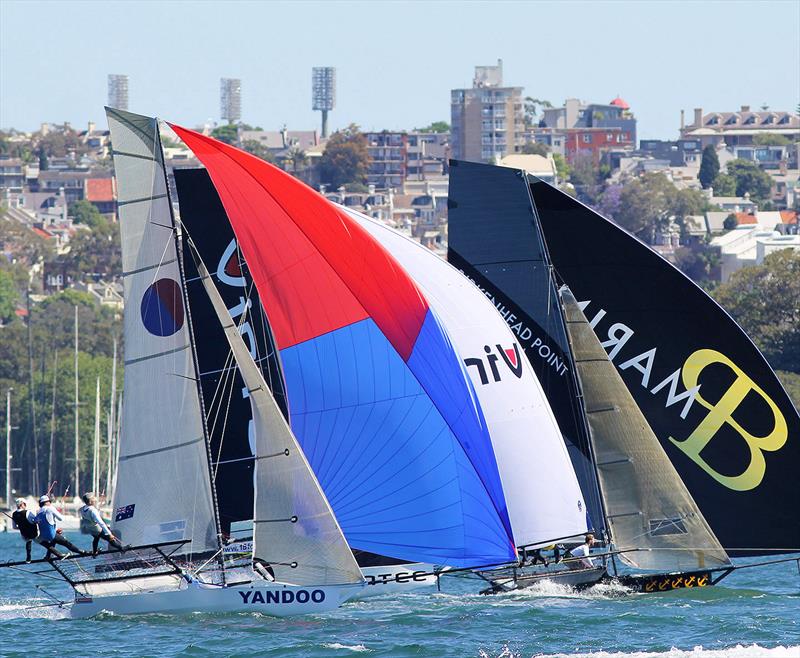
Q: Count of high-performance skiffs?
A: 3